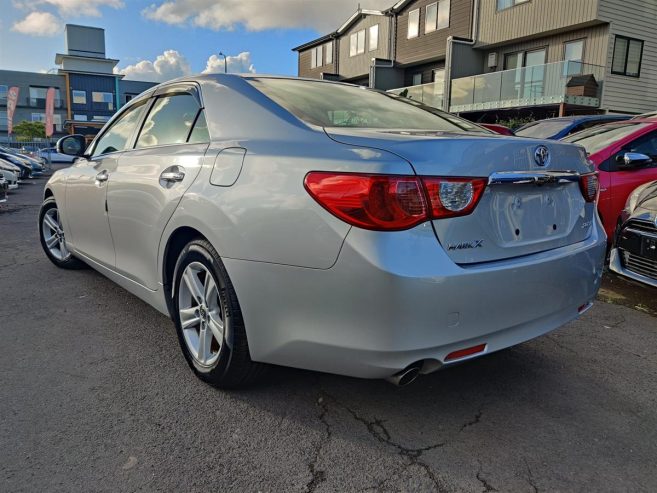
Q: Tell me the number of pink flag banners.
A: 2